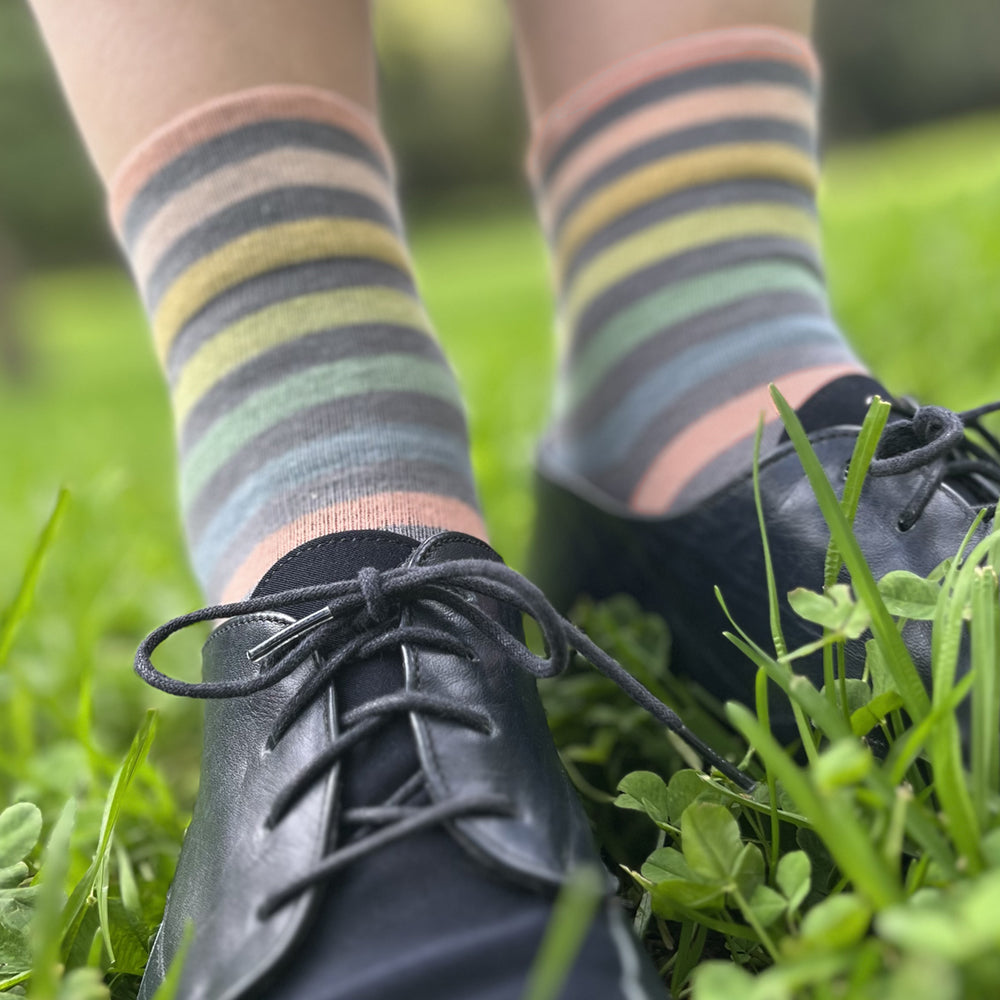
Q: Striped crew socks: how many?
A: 2